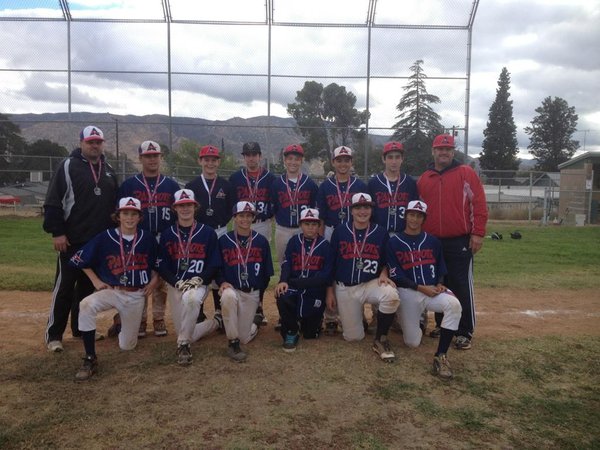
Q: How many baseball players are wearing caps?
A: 12